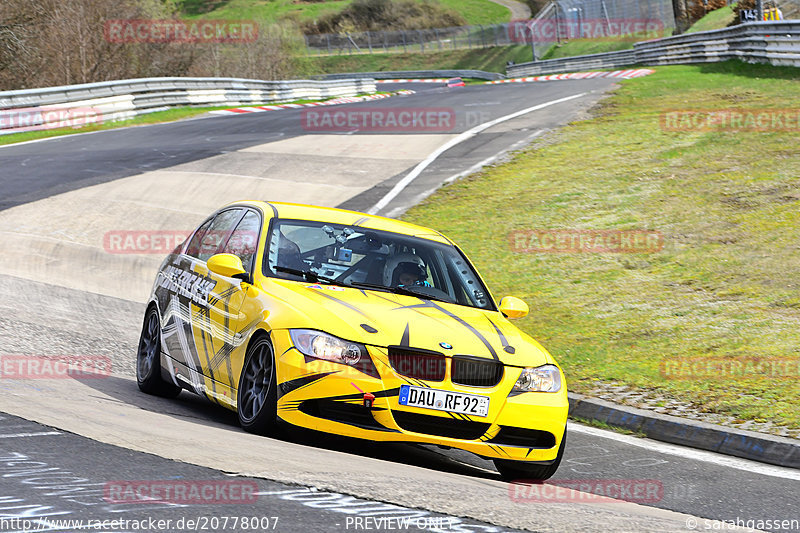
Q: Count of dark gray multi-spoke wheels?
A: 2